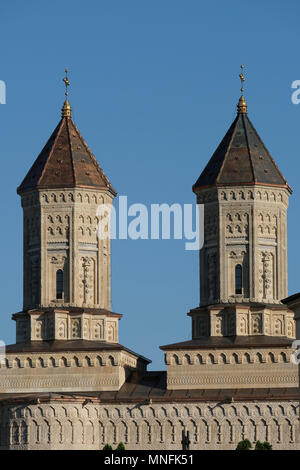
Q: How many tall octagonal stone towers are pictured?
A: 2